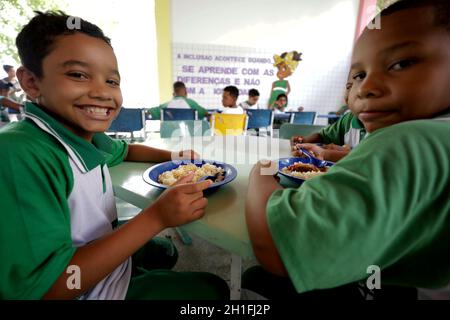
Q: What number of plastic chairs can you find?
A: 7